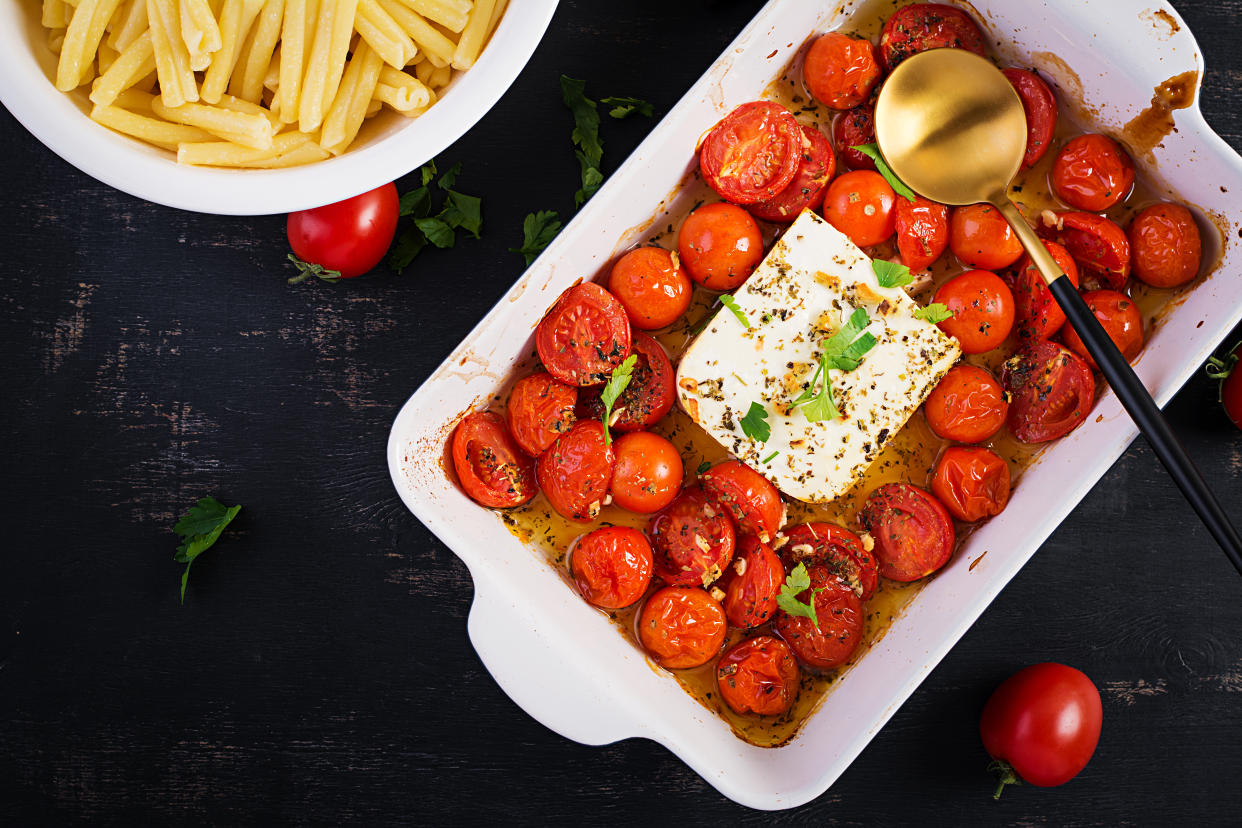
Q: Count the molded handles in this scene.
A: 2